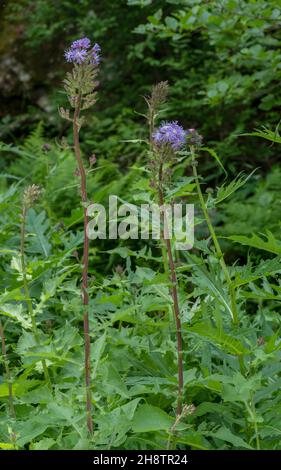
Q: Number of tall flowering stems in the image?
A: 2